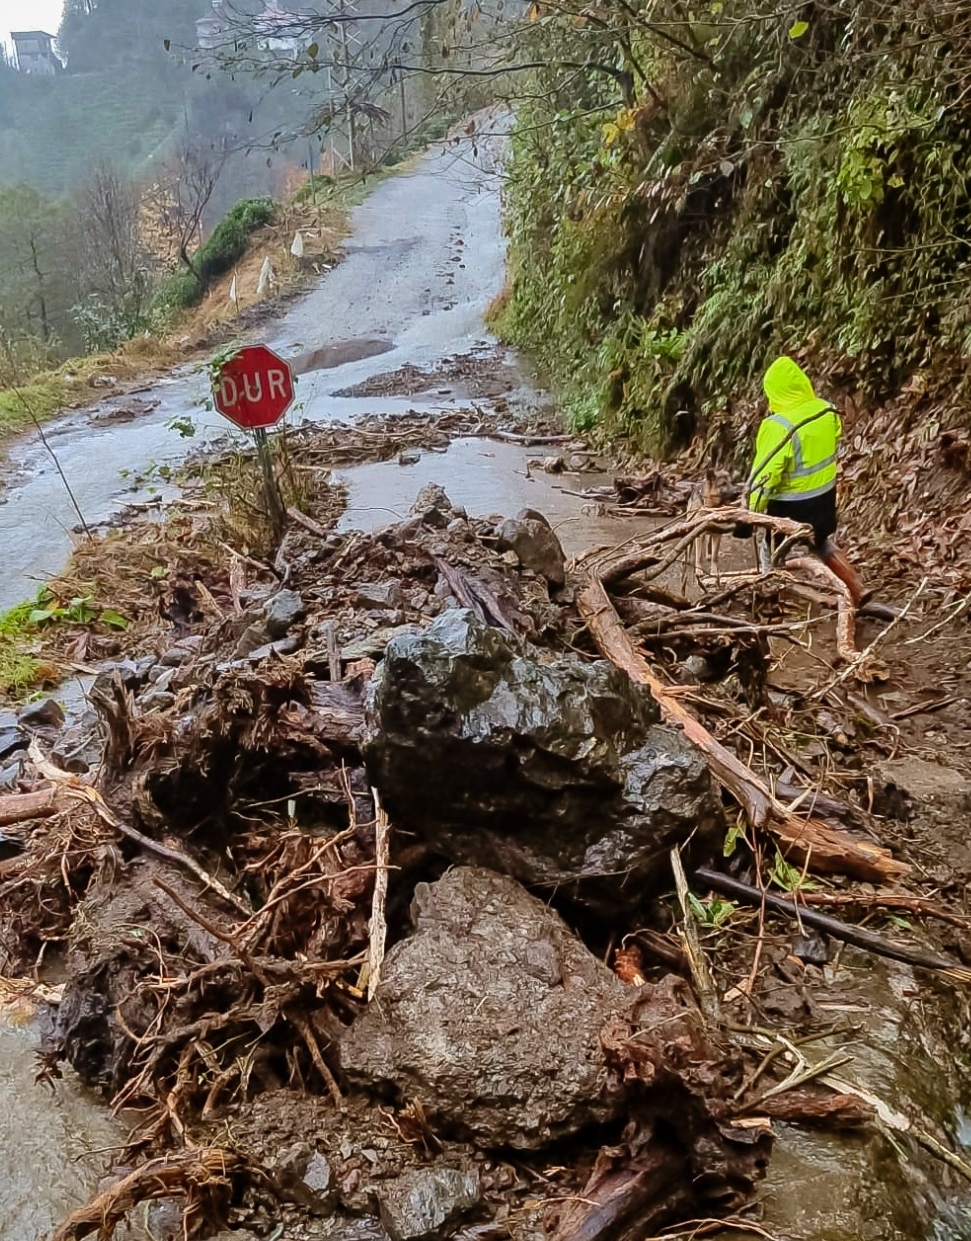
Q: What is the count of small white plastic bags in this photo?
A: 3